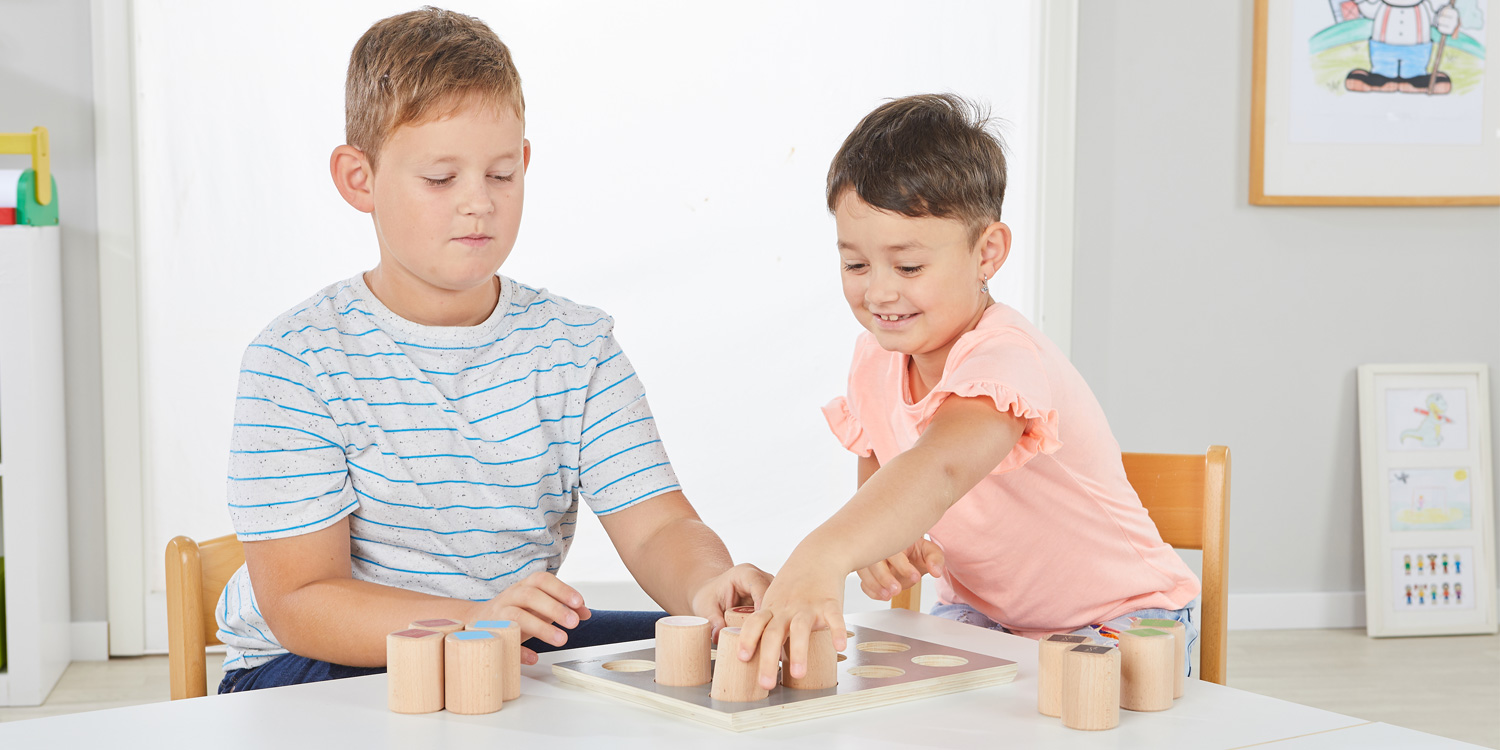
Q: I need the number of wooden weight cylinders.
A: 12